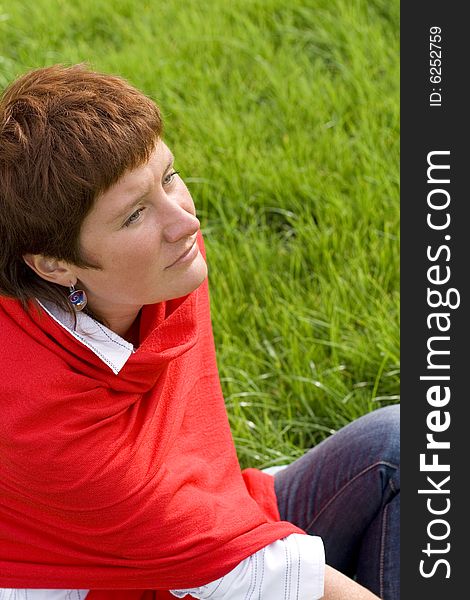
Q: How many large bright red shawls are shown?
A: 1